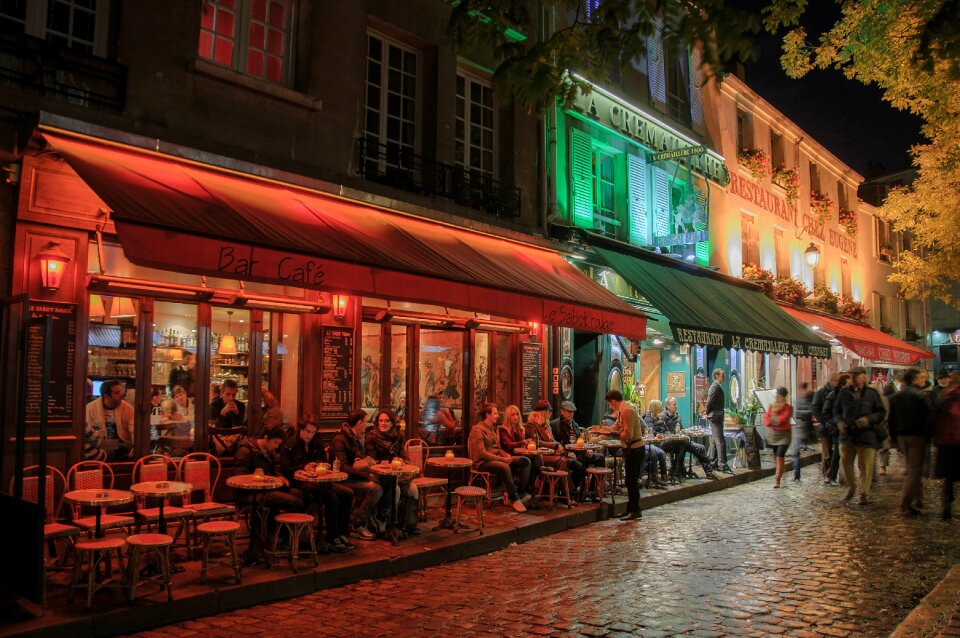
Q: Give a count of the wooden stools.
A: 7